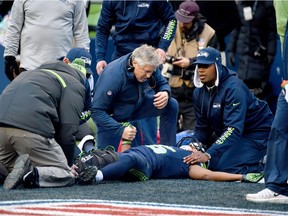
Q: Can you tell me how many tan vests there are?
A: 1